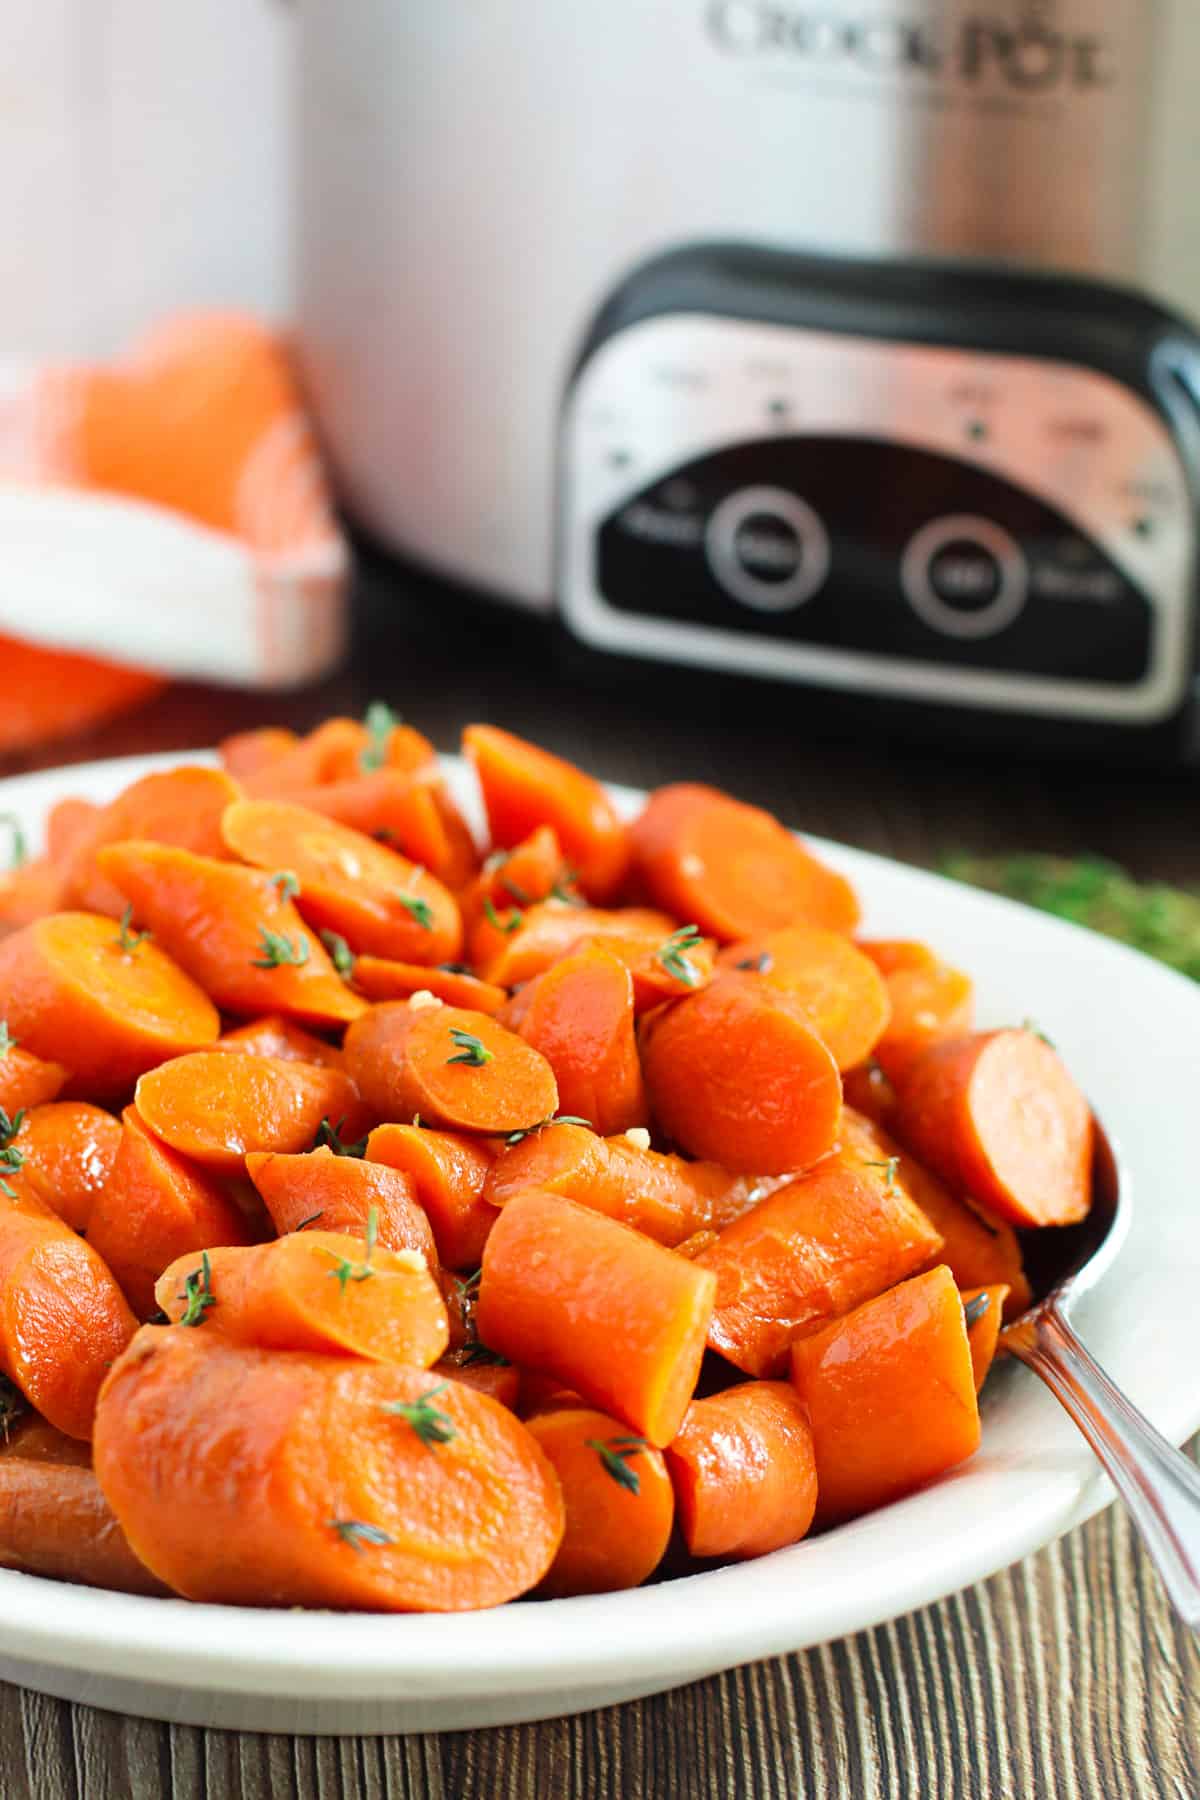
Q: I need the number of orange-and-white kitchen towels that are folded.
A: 1